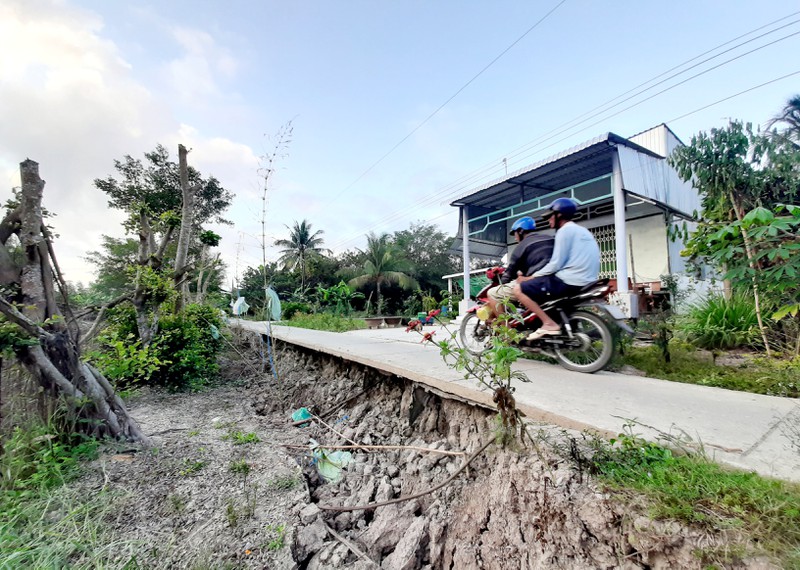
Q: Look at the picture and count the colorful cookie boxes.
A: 0